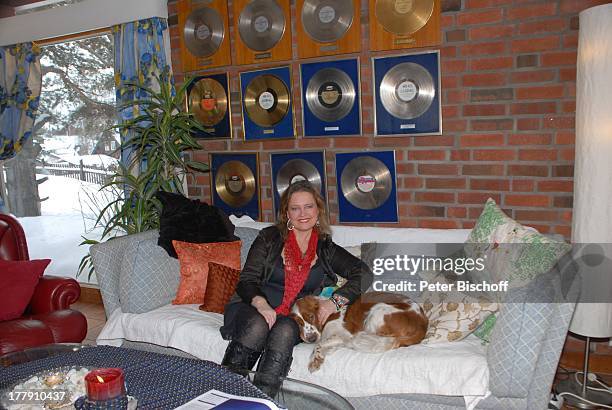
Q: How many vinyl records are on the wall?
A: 11